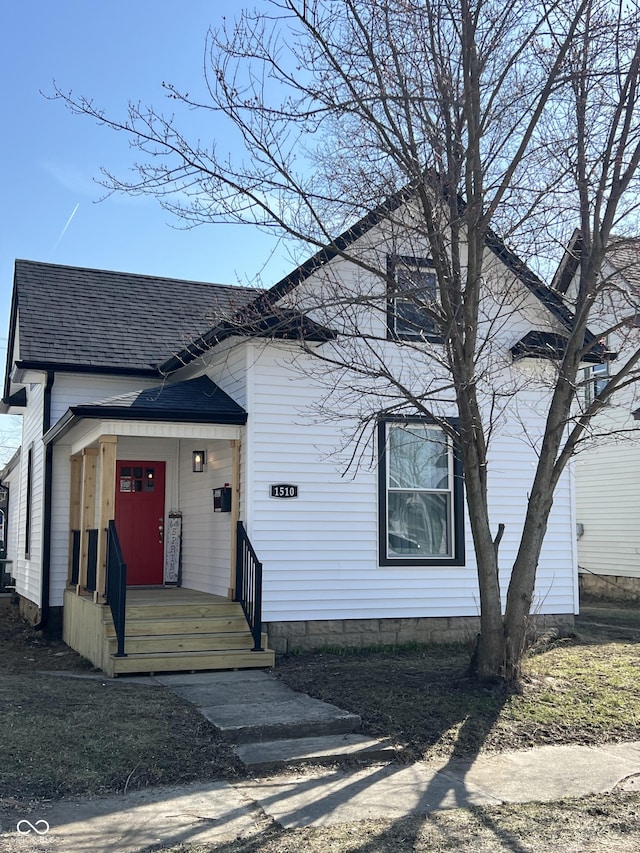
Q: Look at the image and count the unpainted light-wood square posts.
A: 4